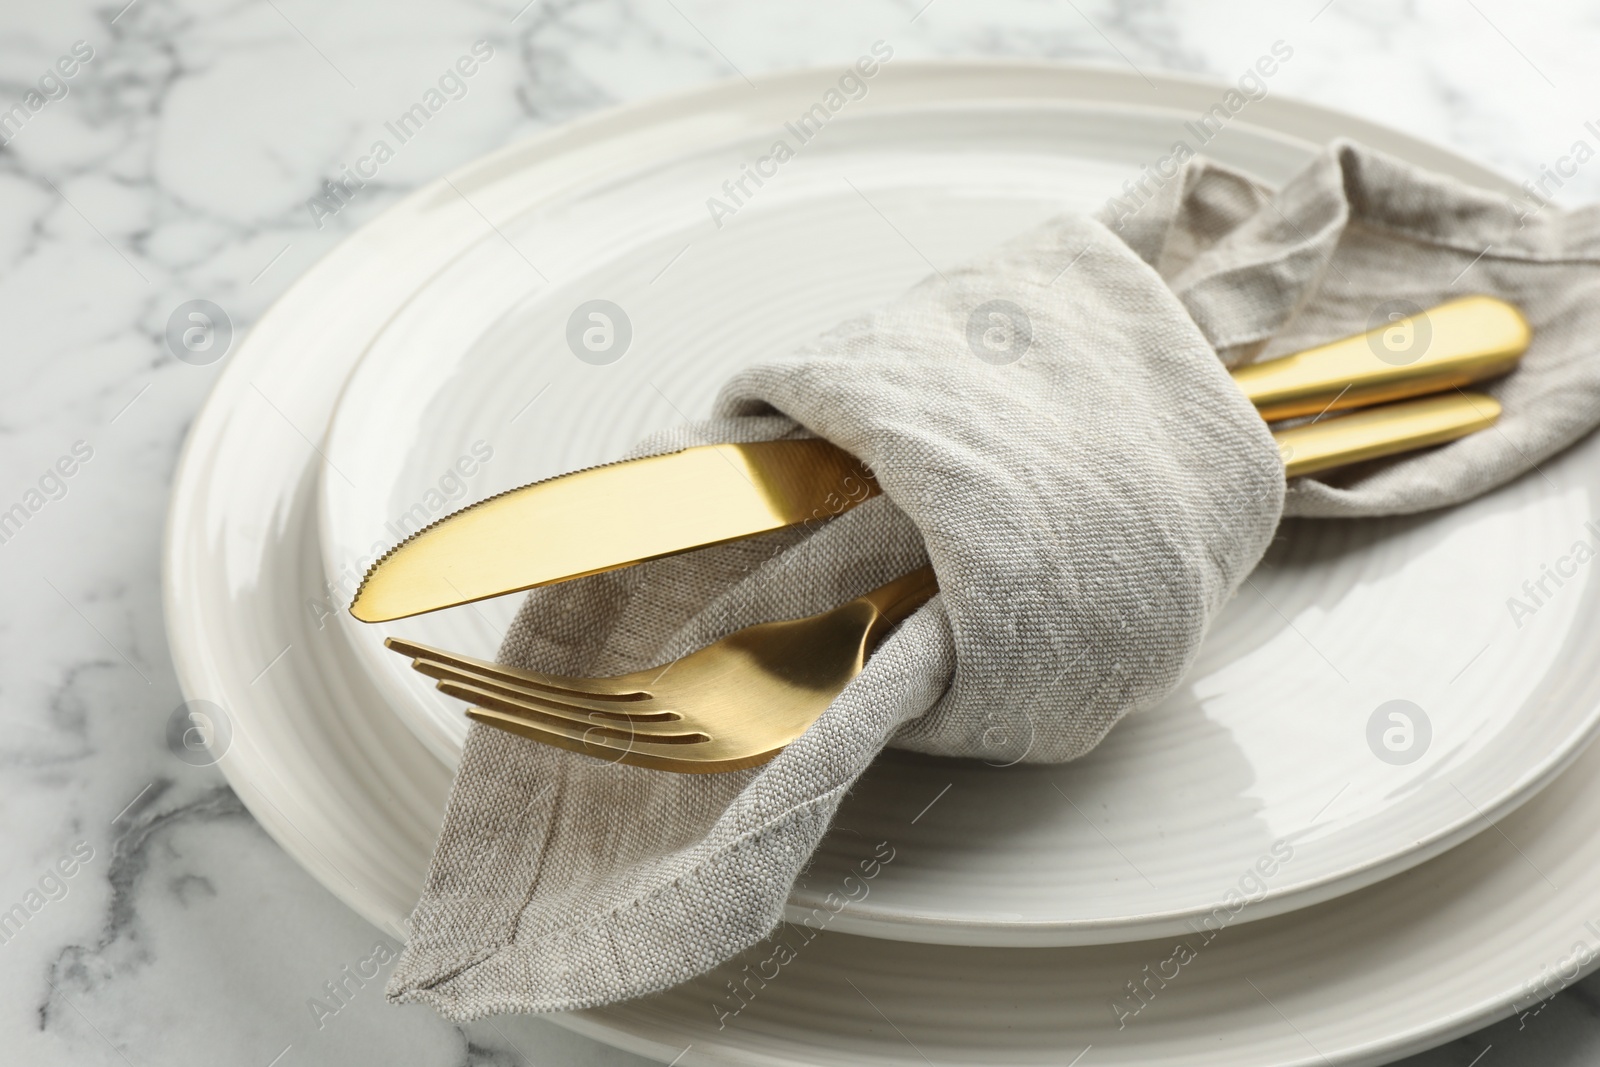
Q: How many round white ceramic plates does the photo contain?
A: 2